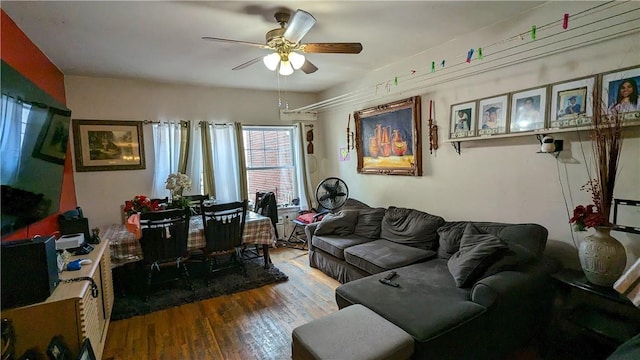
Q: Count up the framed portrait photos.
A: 5